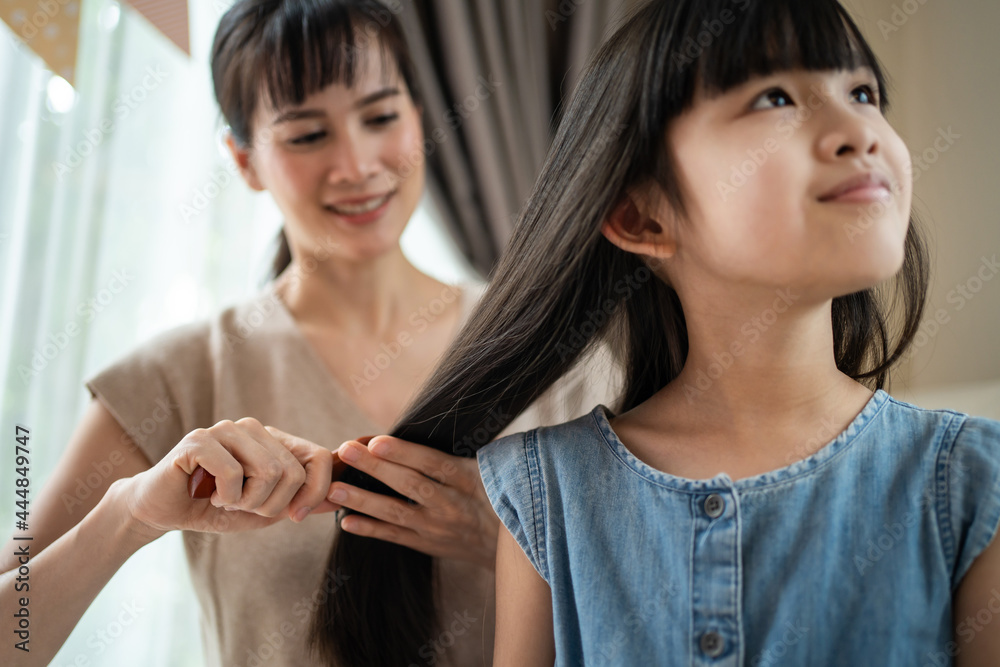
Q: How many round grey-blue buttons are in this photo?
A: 2